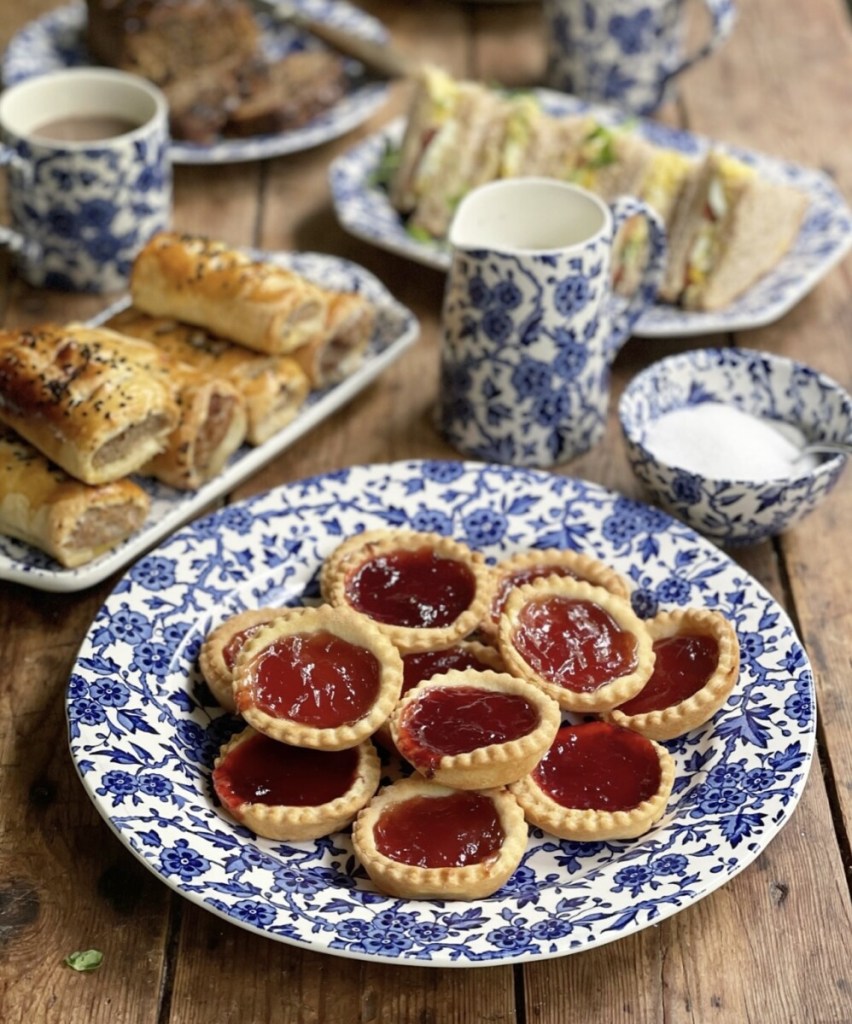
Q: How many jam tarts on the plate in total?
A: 11